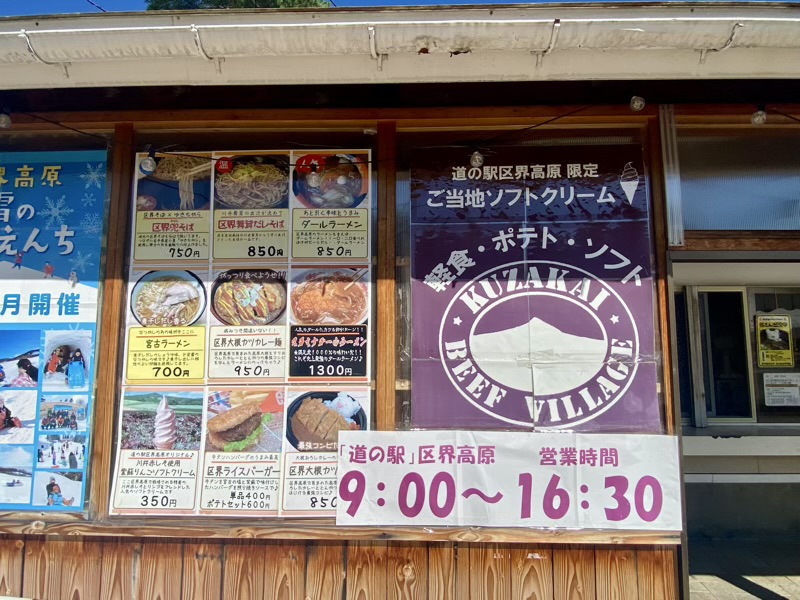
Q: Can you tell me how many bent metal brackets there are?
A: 5